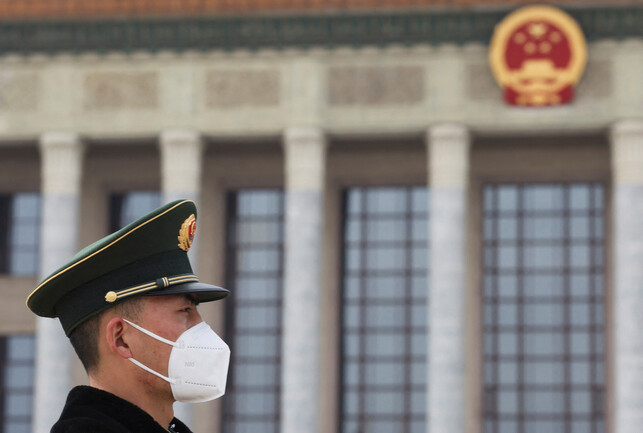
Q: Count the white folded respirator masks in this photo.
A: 1